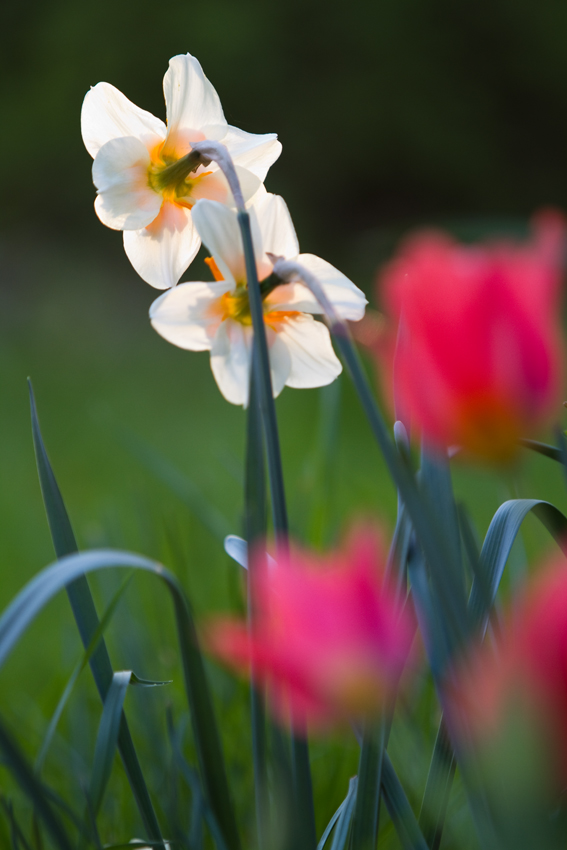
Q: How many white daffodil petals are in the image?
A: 12